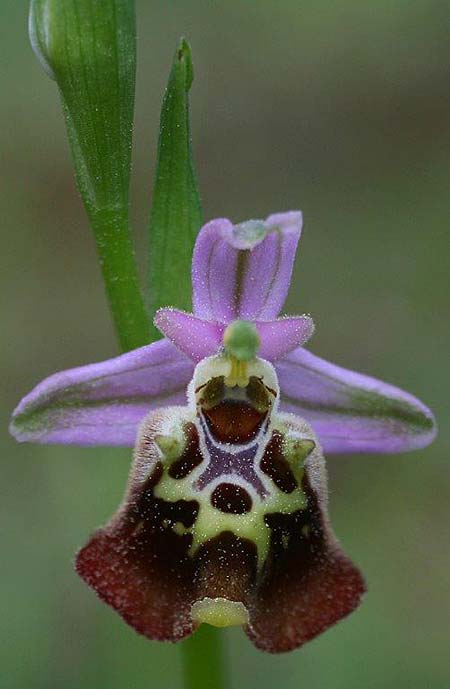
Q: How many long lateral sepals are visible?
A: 2